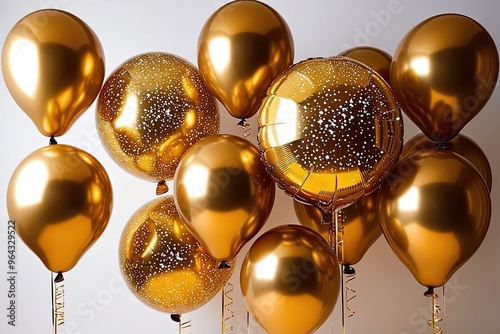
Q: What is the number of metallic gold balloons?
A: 13